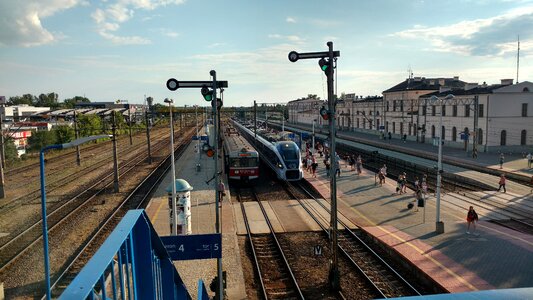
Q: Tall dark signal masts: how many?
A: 2